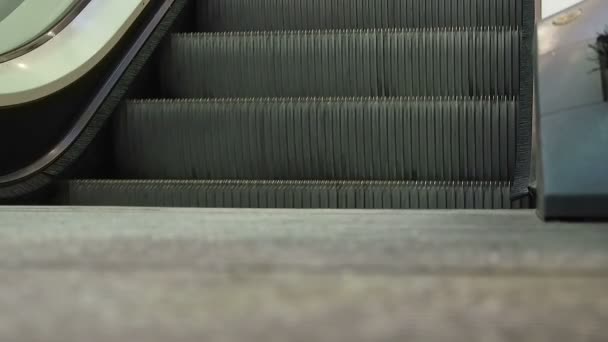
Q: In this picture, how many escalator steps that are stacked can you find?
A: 4